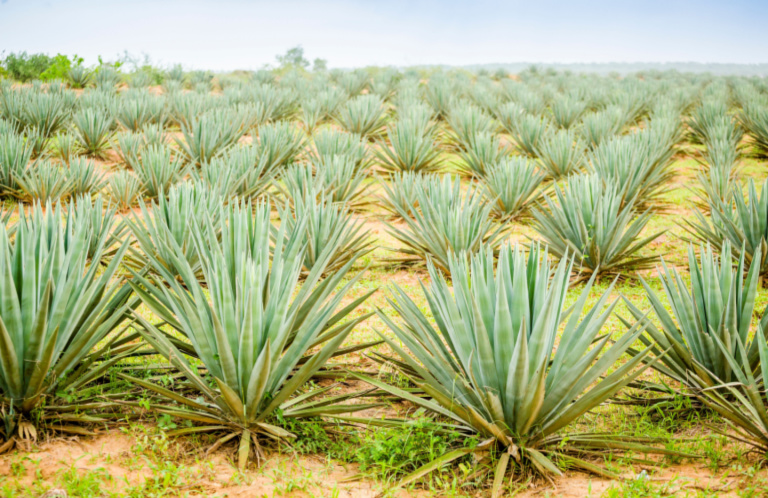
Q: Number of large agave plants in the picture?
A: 4